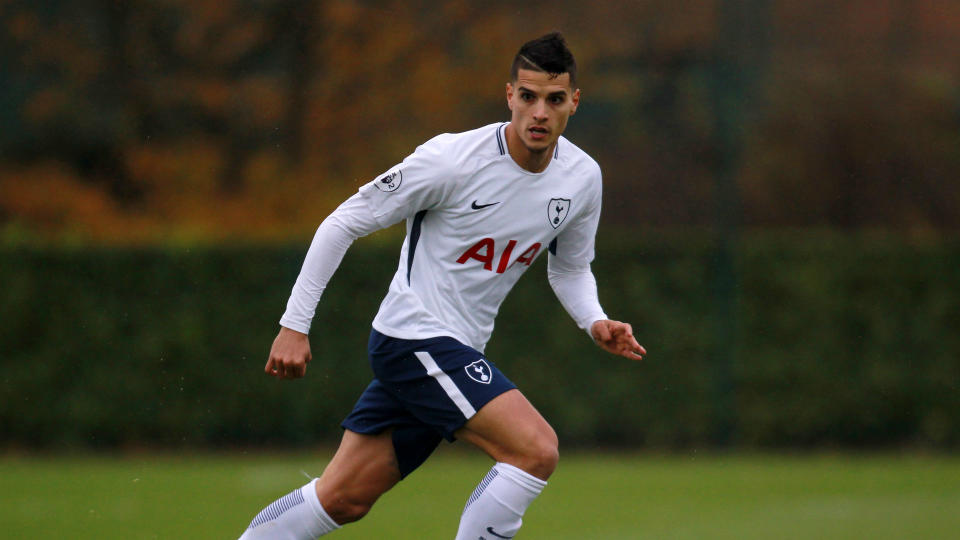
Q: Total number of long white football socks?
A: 2